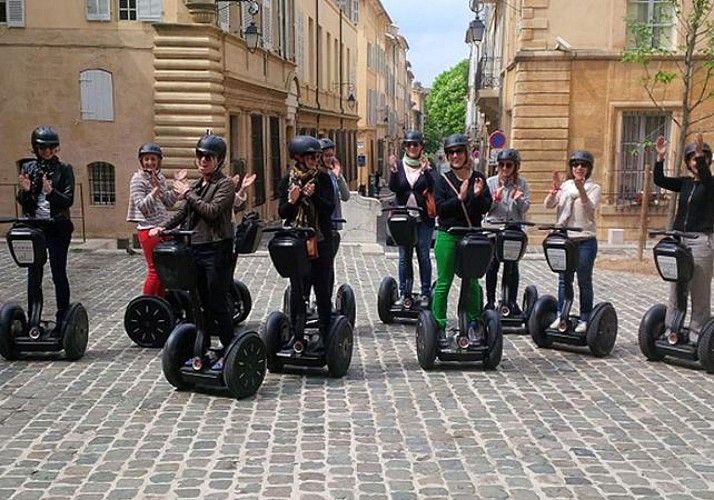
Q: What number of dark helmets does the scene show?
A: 10